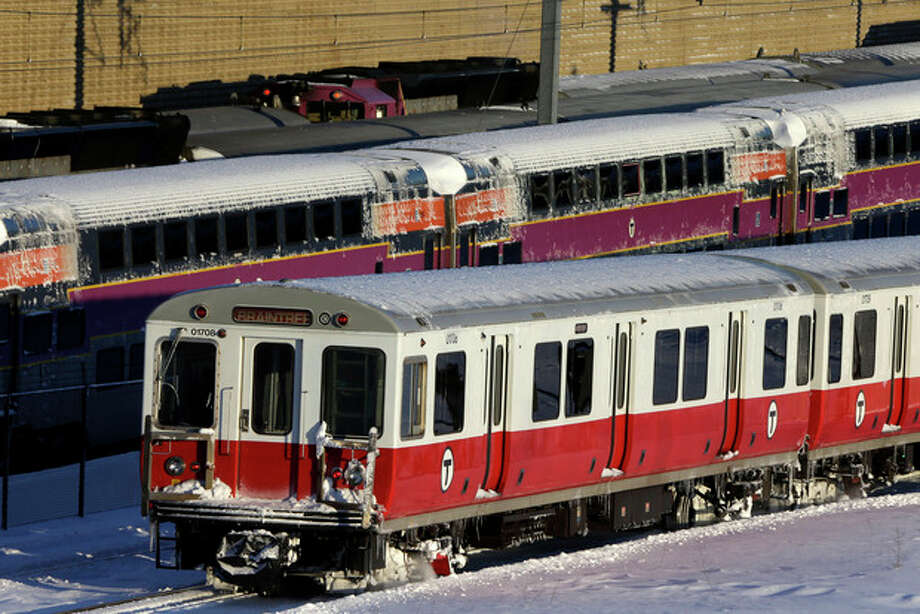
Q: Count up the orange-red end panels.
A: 4